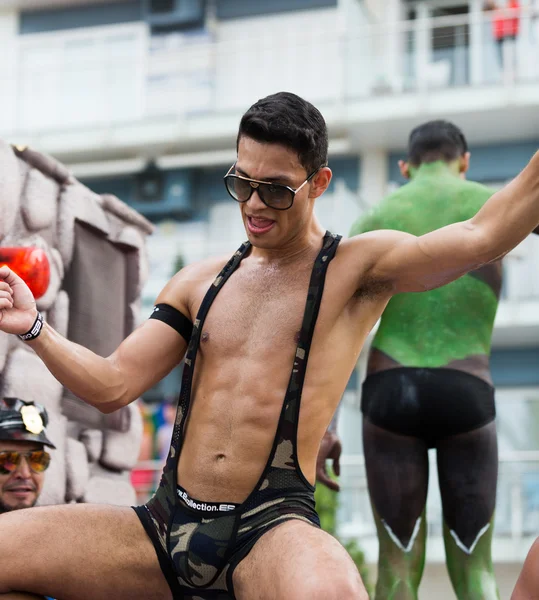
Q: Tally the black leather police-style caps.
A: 1